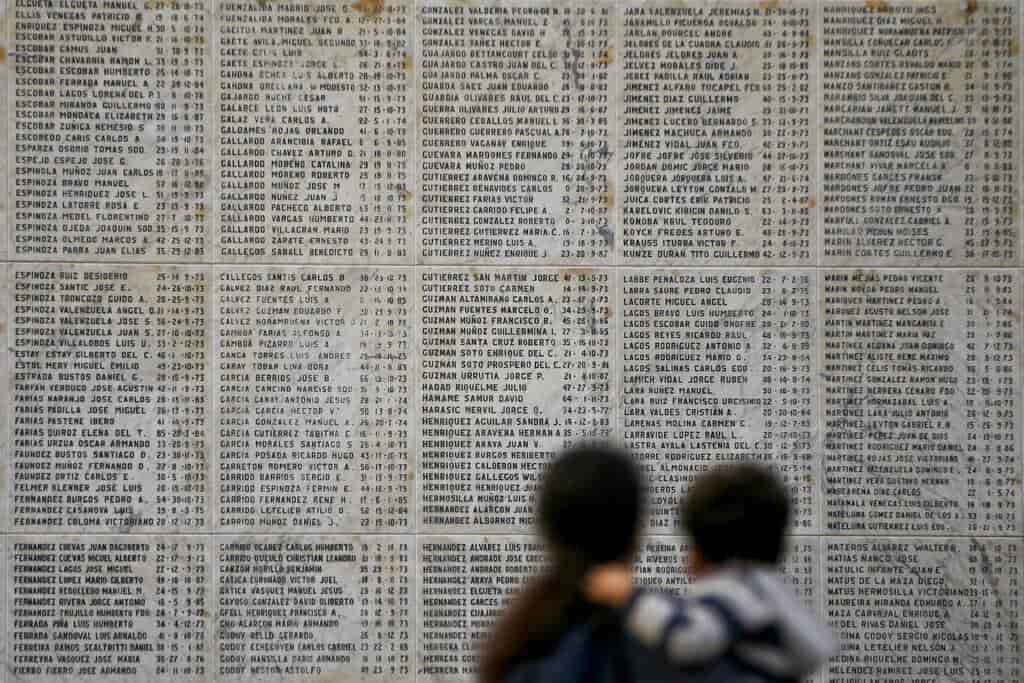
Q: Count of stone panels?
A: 15